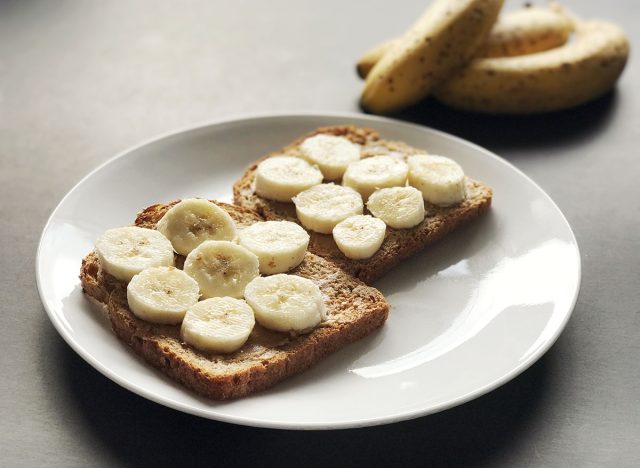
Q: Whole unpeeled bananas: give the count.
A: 3